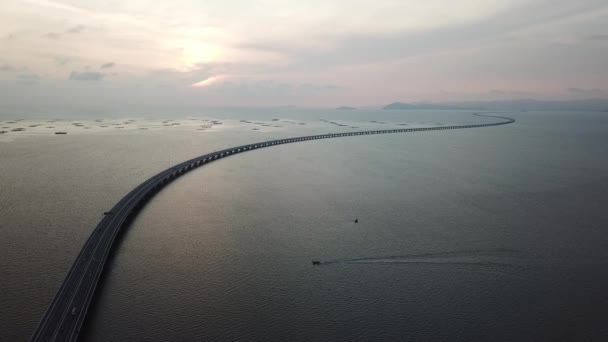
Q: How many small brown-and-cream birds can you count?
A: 0